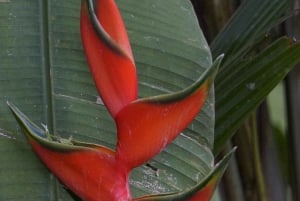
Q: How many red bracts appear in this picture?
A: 4